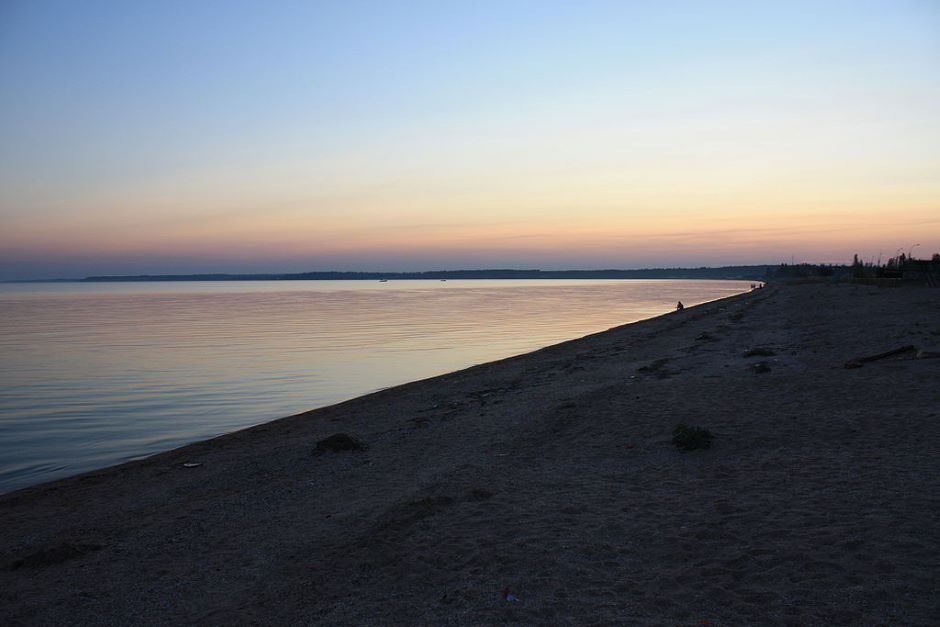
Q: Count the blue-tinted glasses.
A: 0